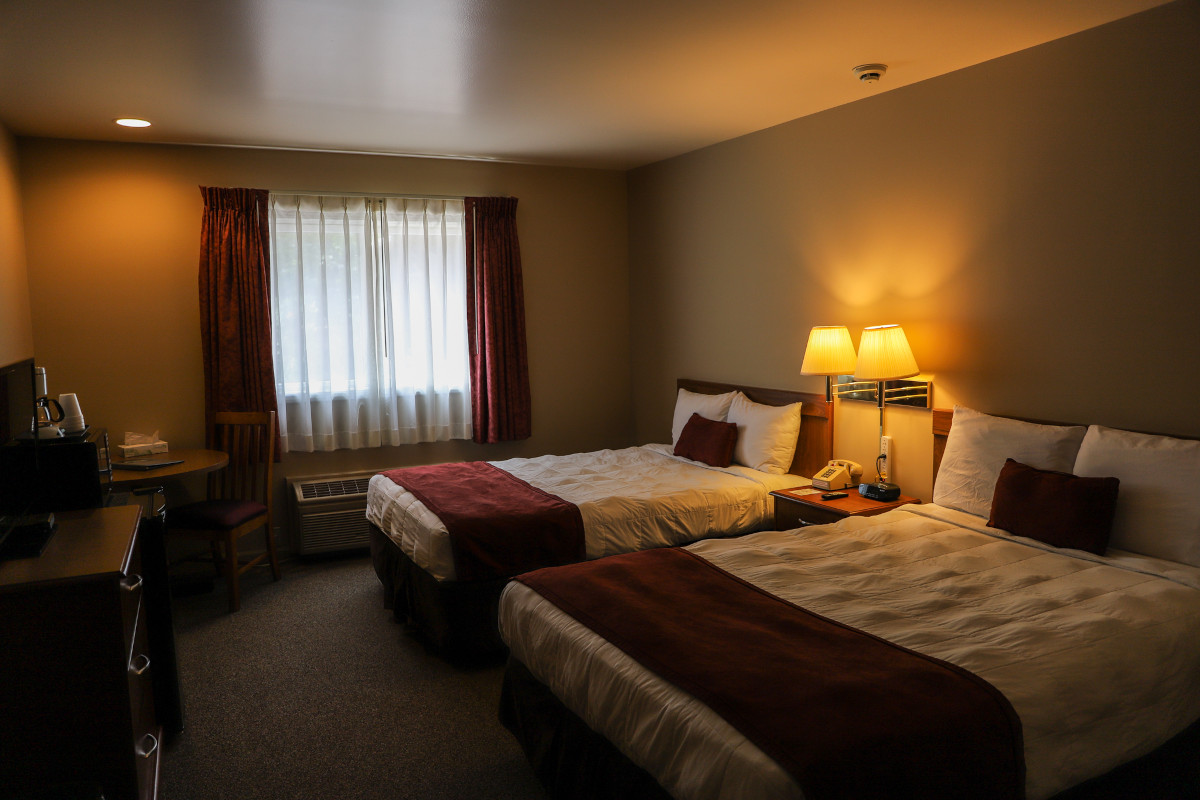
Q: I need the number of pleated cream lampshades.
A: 2